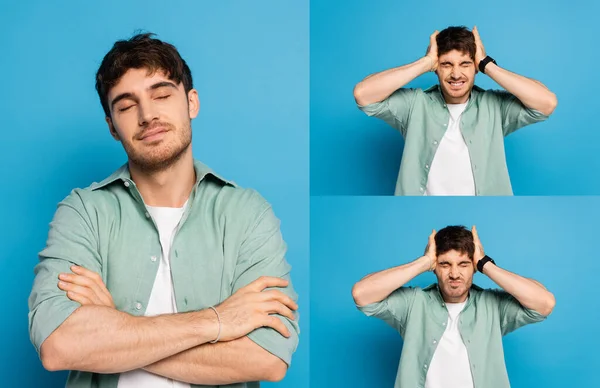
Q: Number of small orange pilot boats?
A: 0